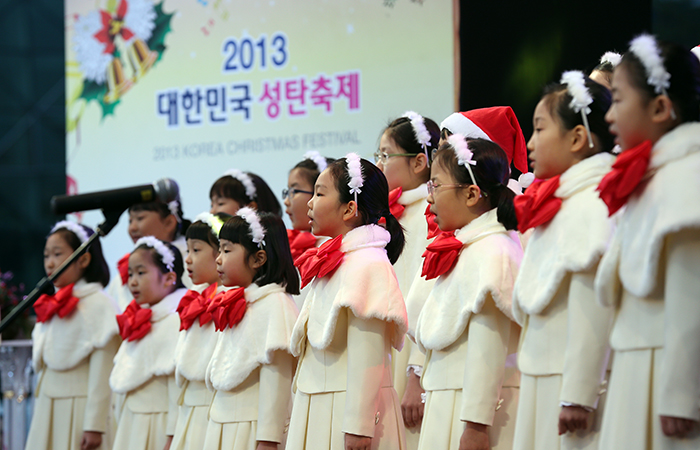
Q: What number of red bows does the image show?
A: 12